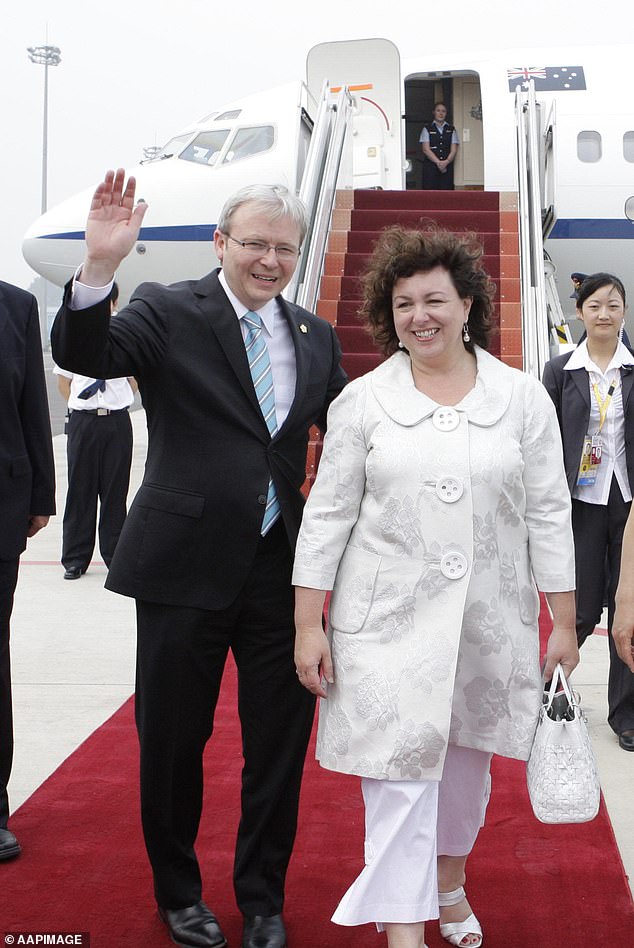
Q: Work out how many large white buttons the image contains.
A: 3